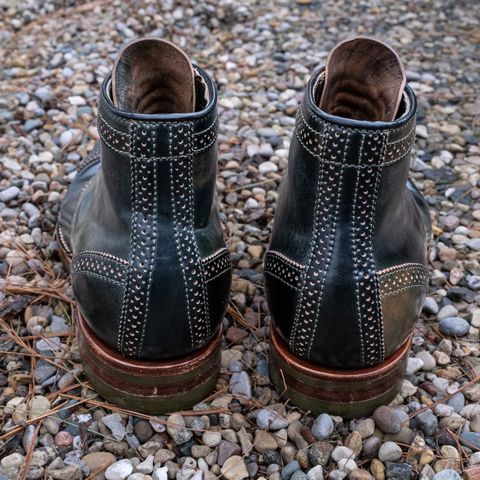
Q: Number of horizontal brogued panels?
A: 8